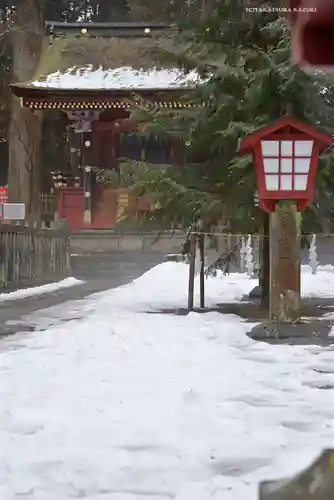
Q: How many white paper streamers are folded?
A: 3